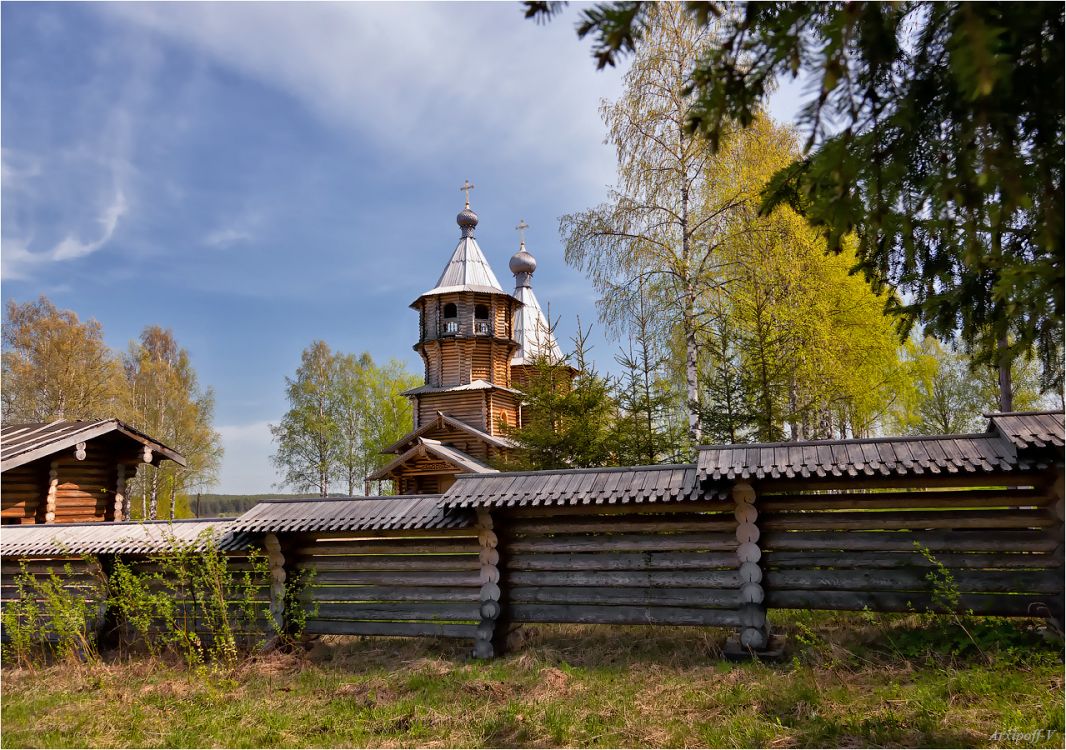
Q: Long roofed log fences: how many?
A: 1